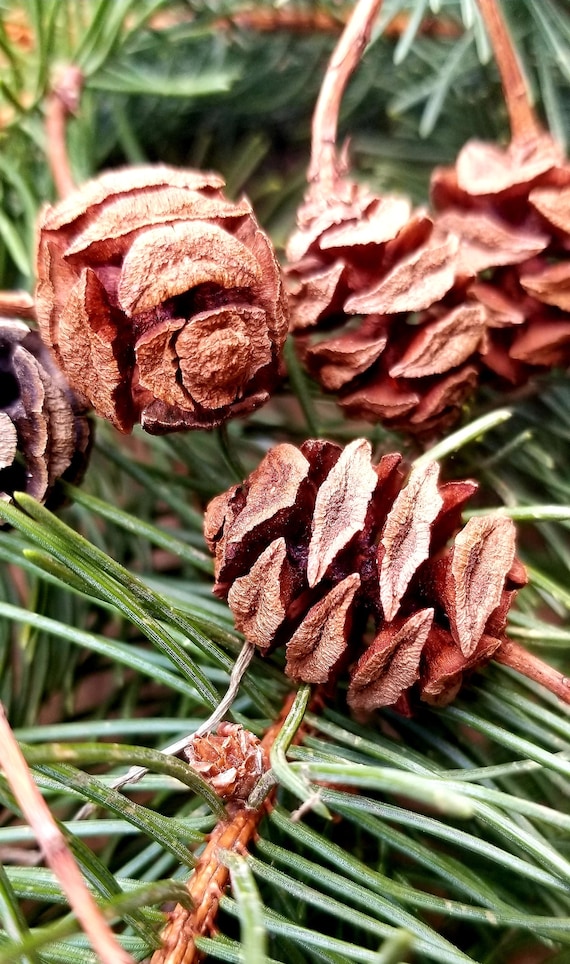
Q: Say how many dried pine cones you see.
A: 5